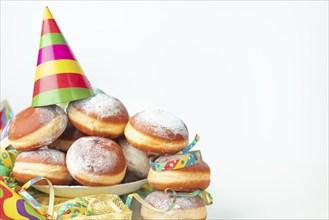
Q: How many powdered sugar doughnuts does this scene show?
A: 9